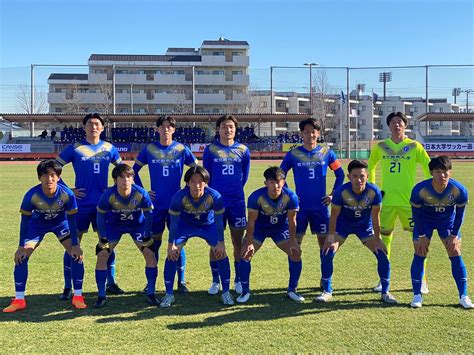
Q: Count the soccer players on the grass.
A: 11